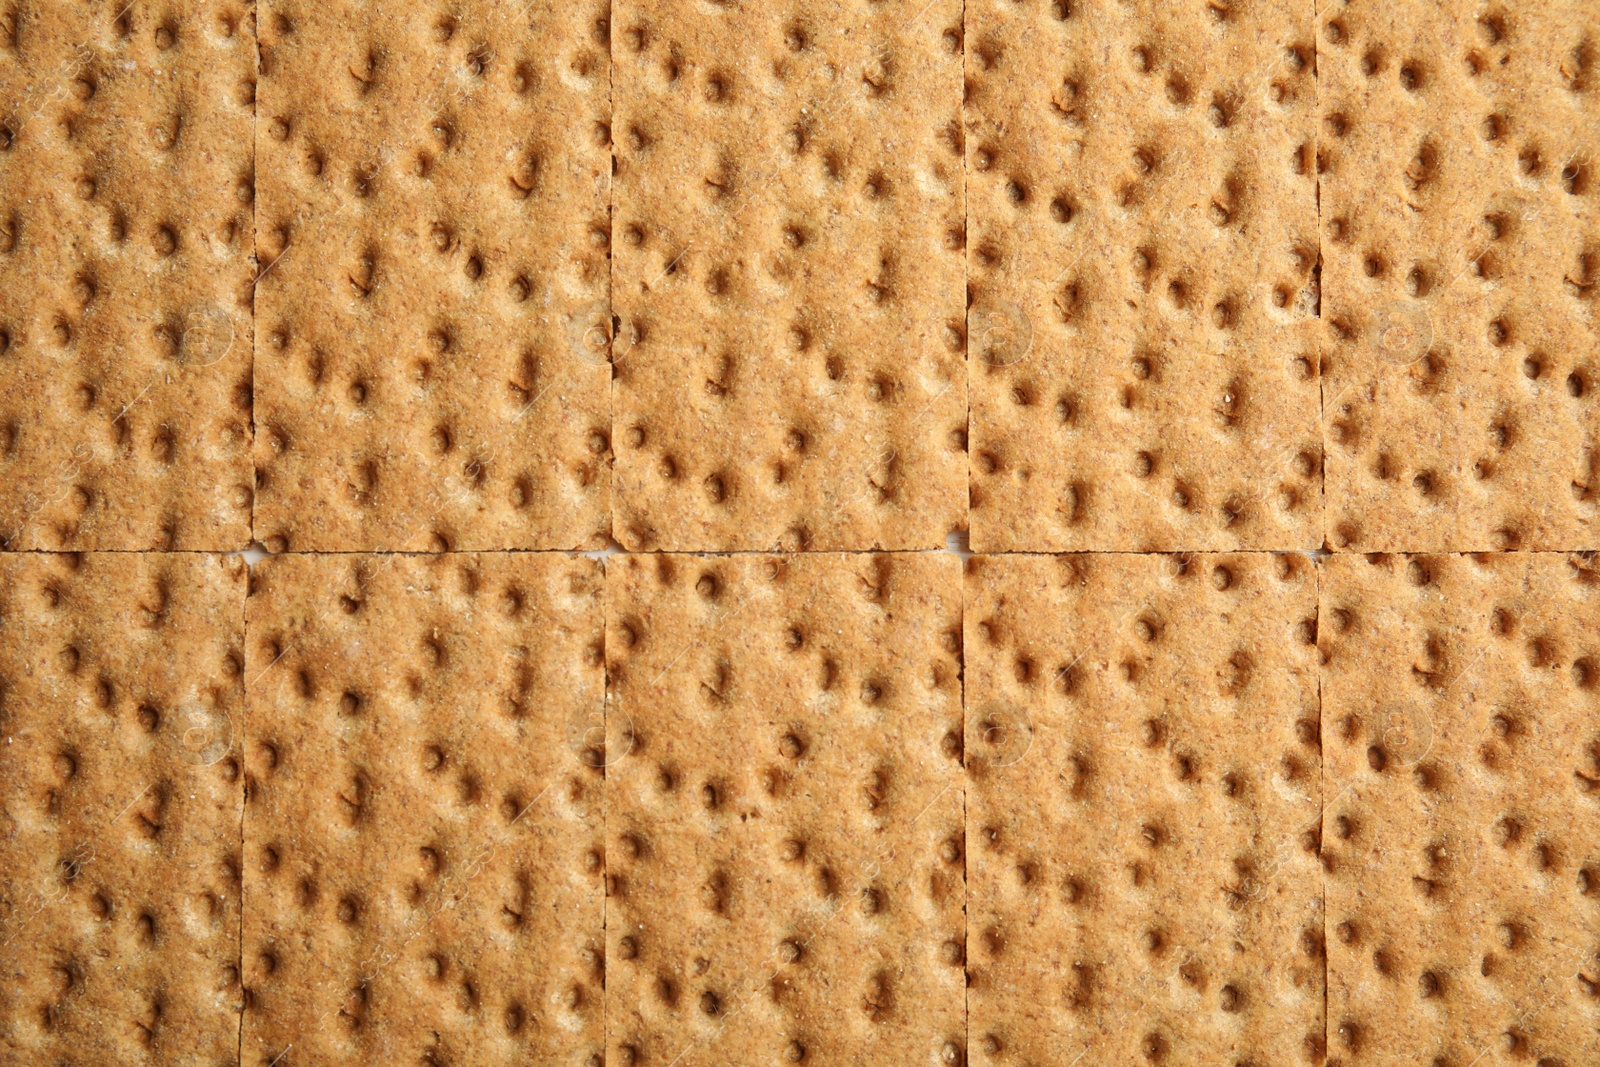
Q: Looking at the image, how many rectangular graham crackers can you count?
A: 10